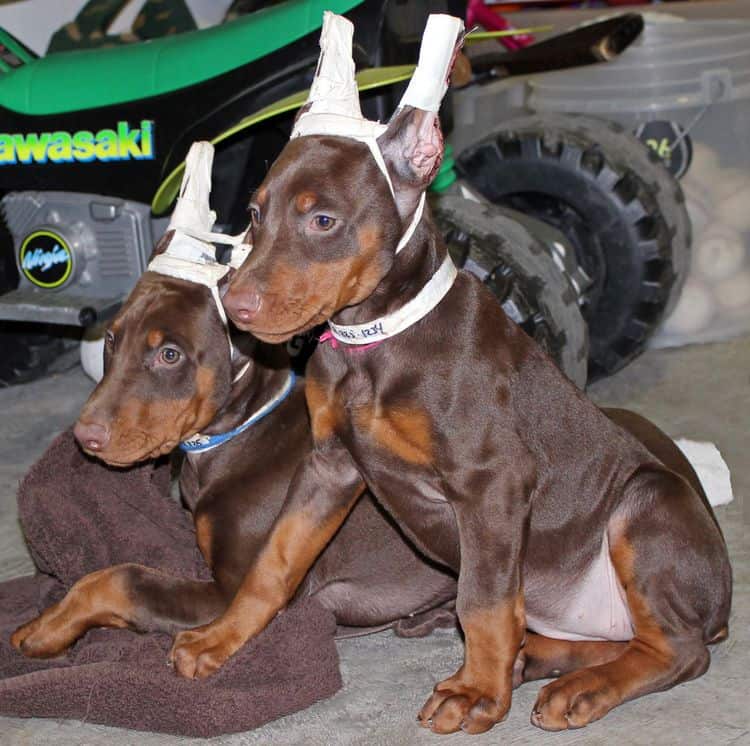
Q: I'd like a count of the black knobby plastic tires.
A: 2